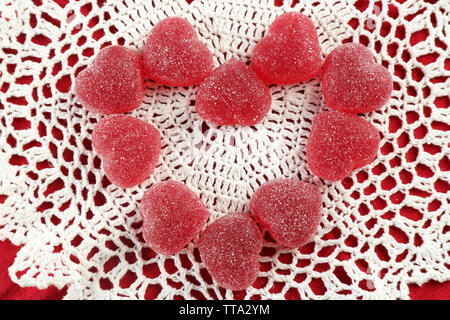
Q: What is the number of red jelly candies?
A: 10